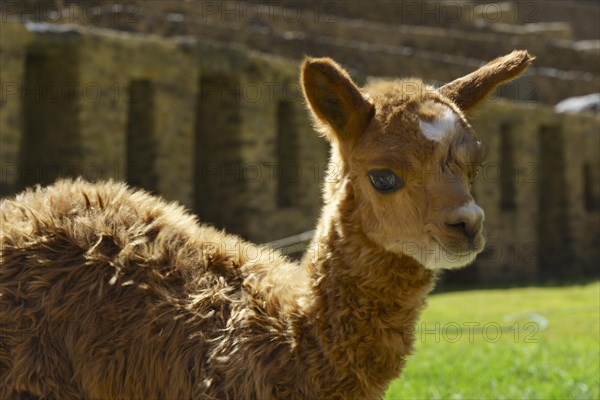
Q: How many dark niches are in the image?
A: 7